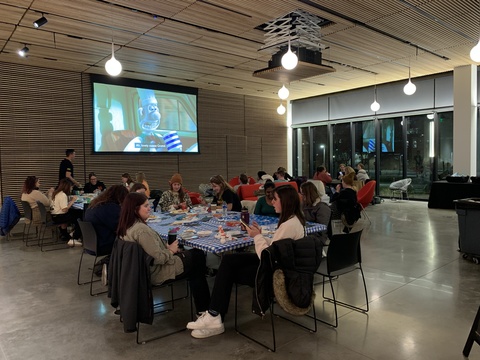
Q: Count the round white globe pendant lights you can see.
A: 7